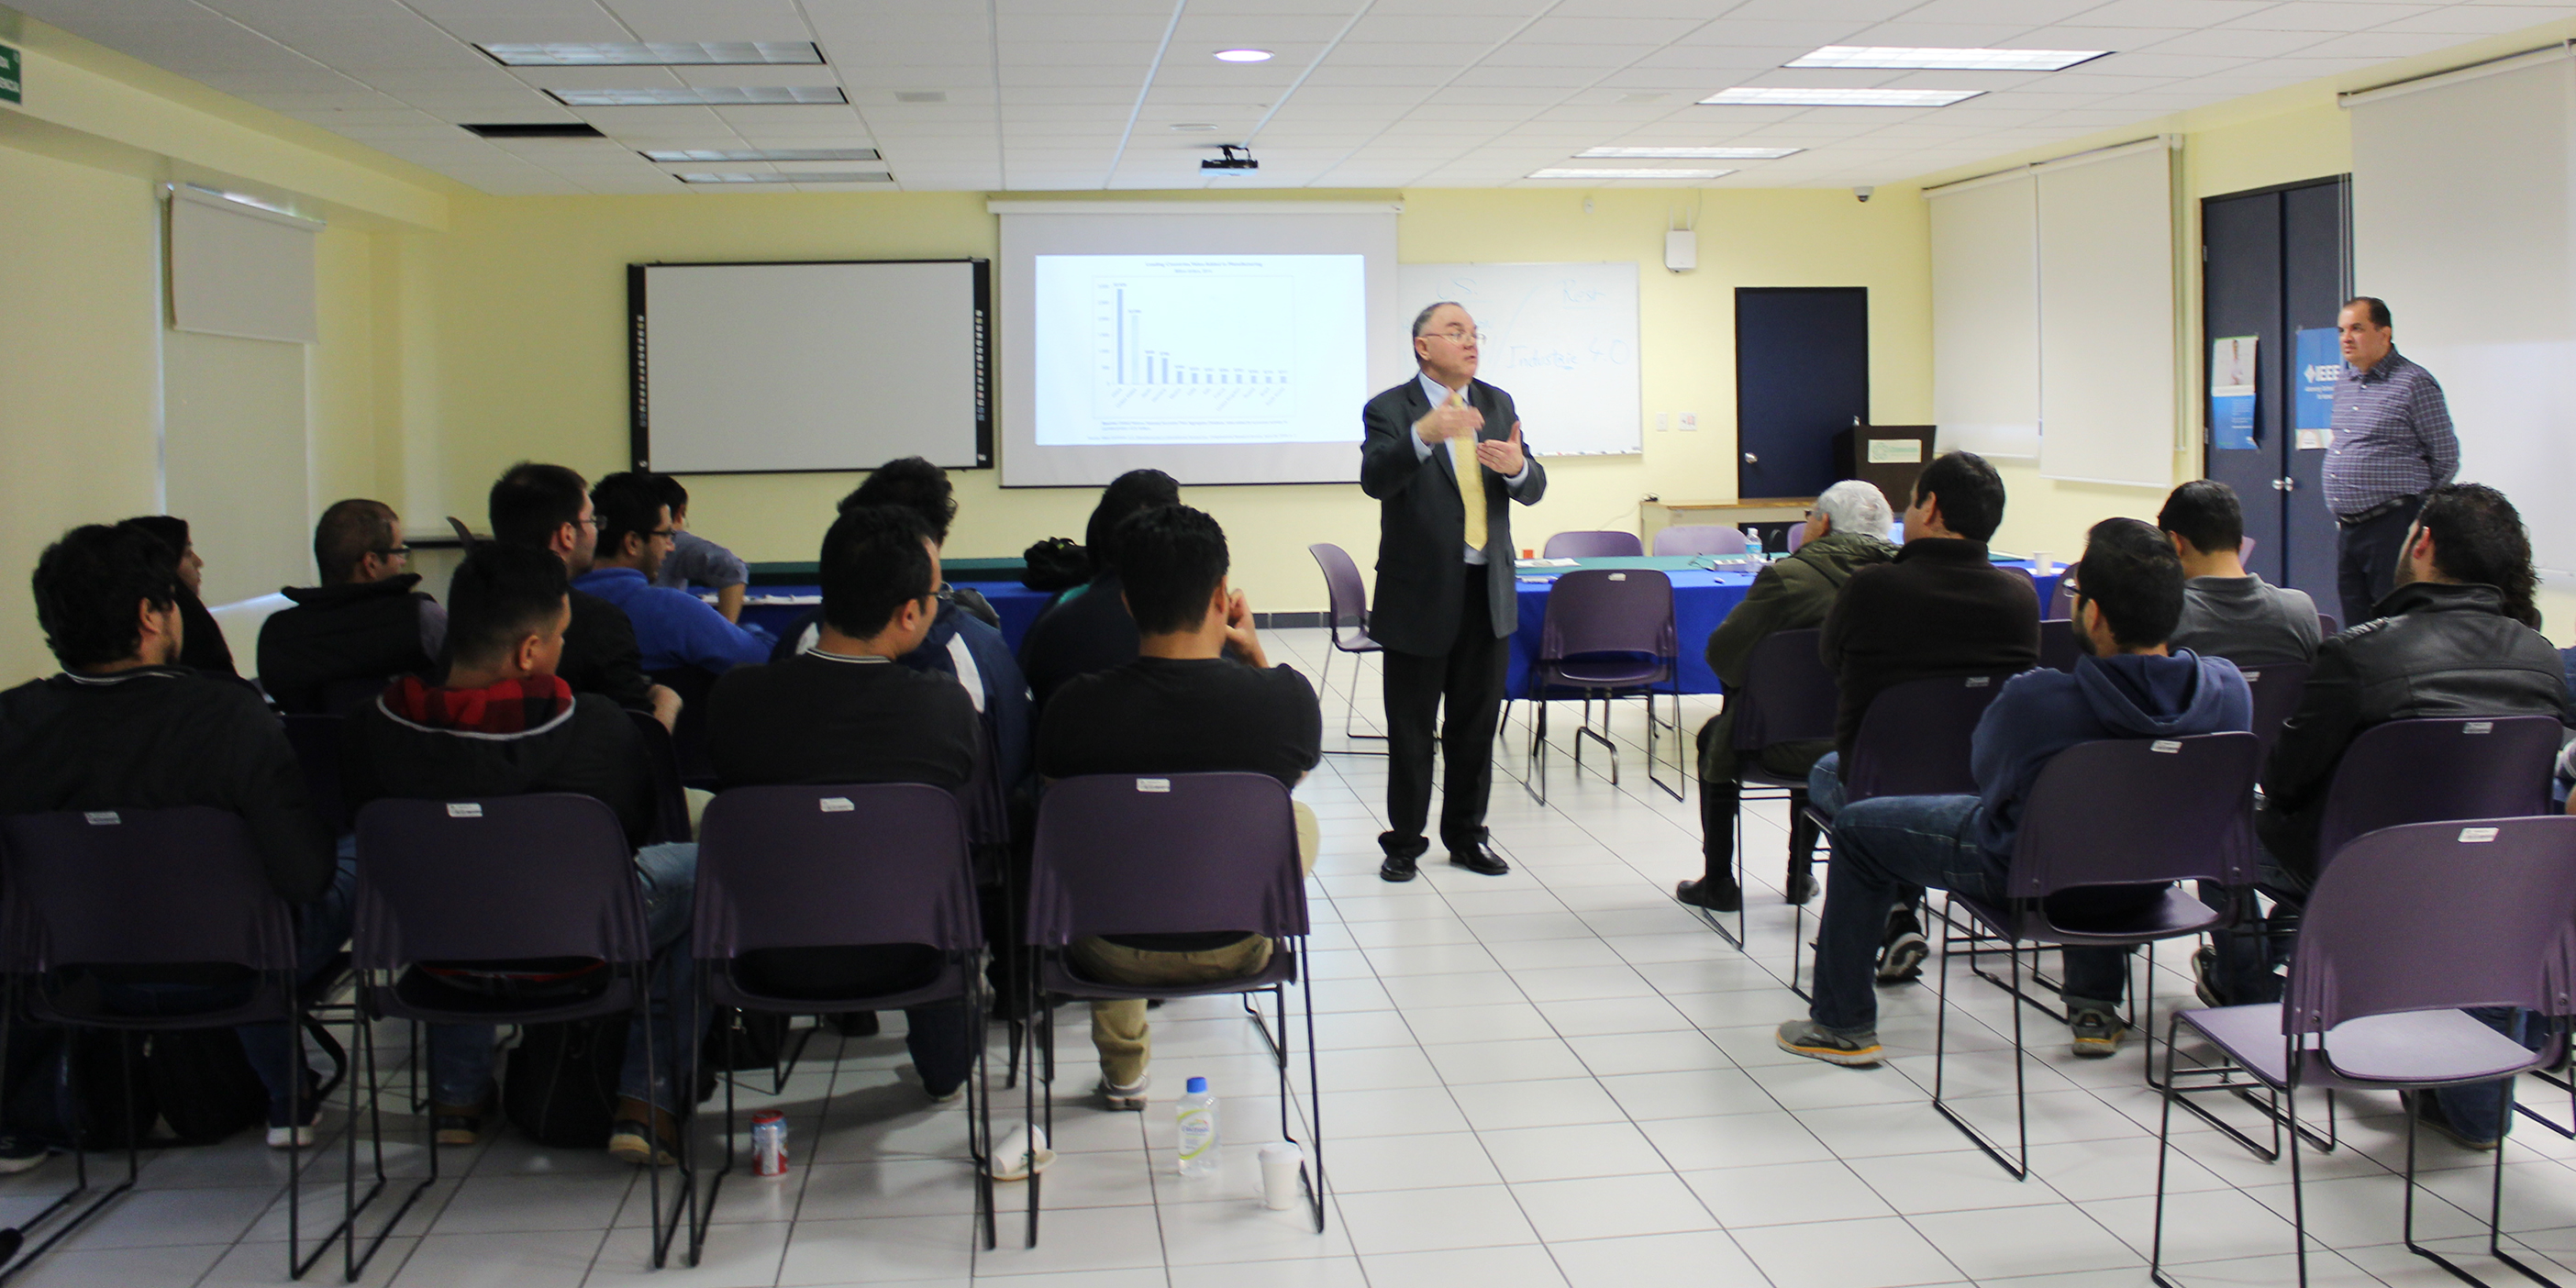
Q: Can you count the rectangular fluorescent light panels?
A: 8